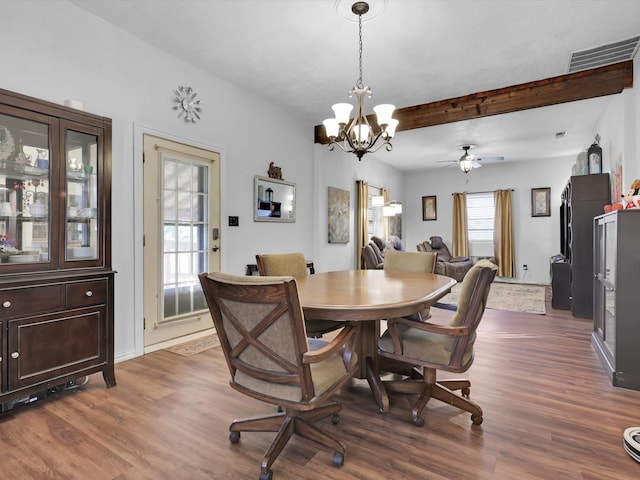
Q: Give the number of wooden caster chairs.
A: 4